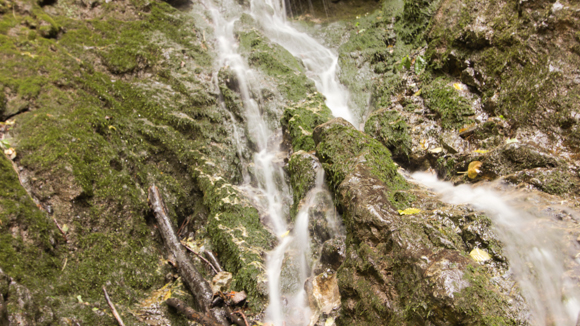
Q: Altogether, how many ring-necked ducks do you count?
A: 0